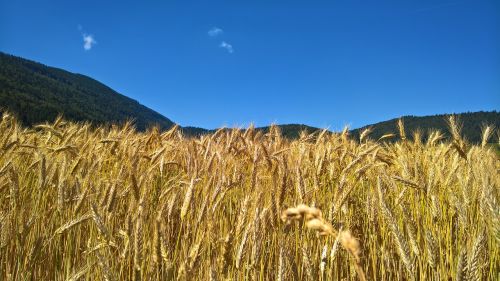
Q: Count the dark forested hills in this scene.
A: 3